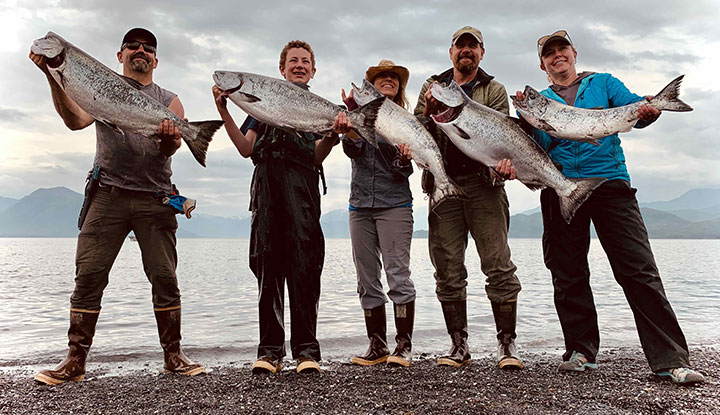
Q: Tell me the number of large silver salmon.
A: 5